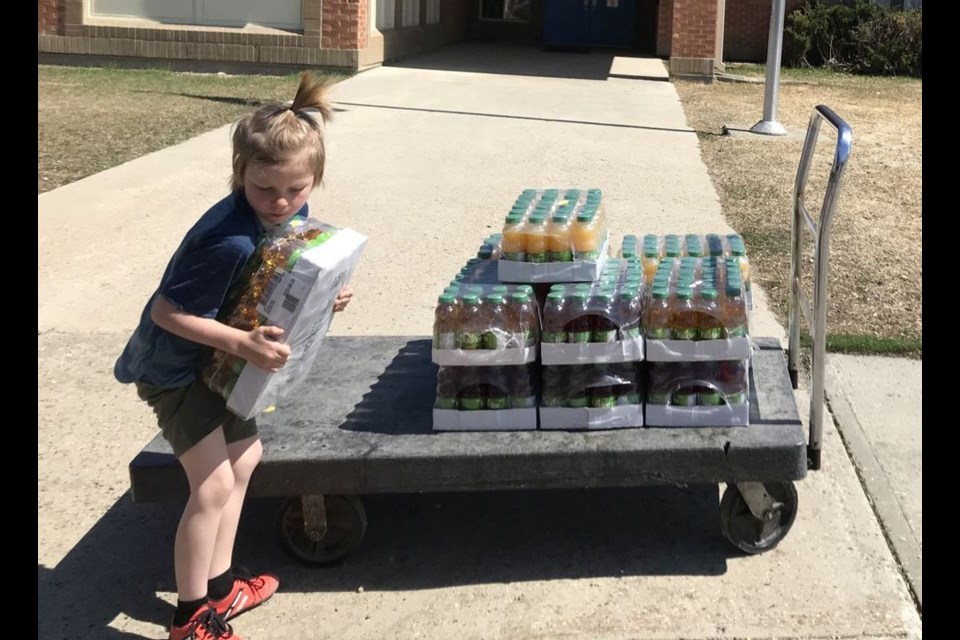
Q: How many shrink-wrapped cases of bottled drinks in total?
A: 10